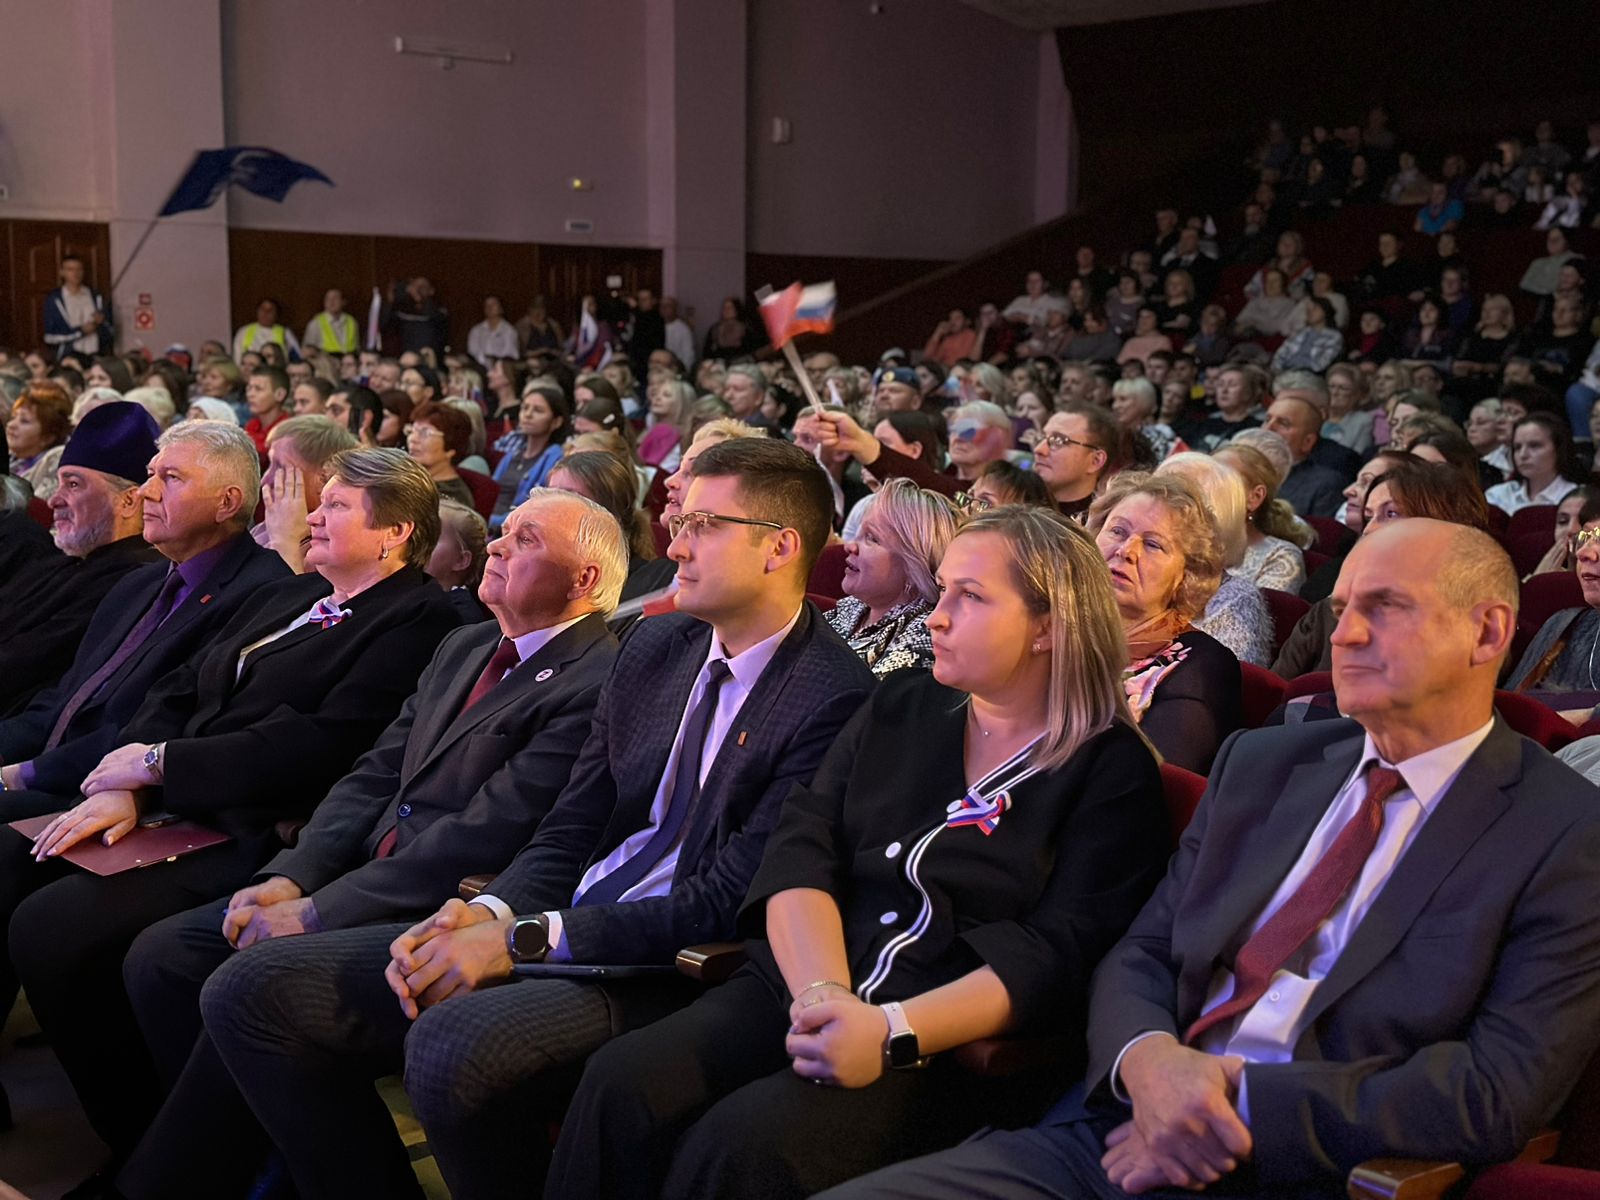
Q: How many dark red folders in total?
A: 1